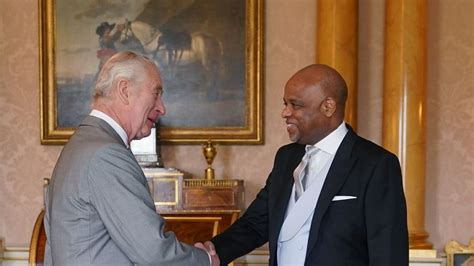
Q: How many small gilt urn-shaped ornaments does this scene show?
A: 1